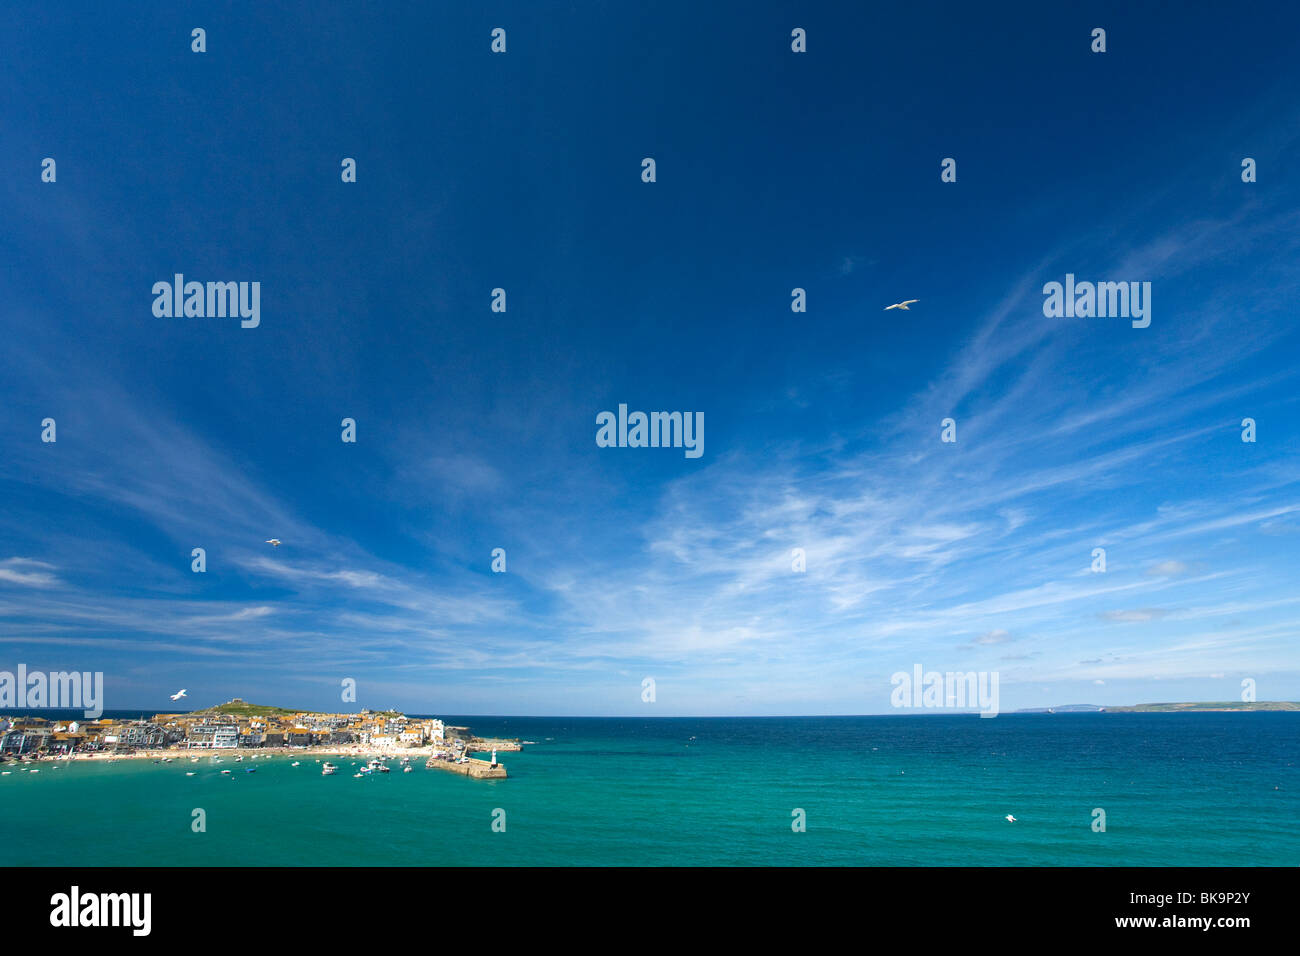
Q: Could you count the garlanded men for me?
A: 0